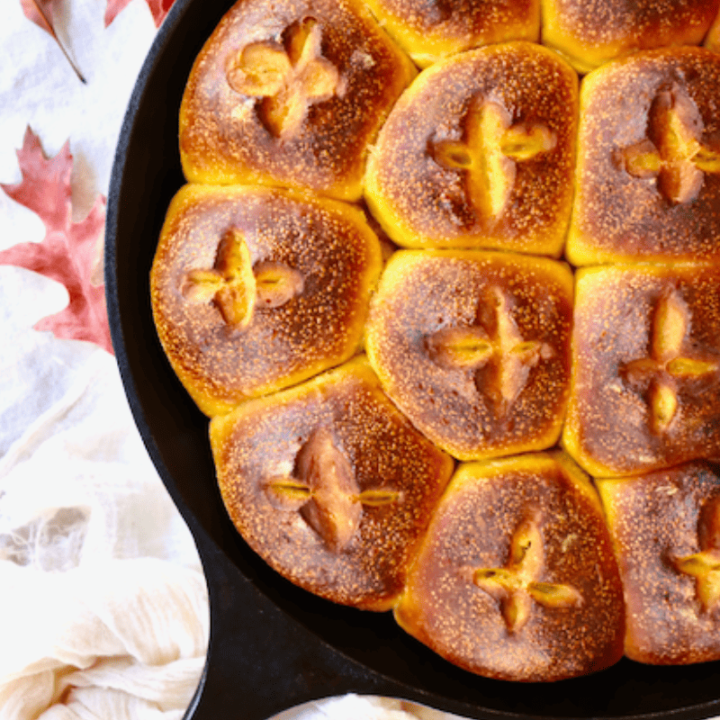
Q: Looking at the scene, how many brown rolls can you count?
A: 11